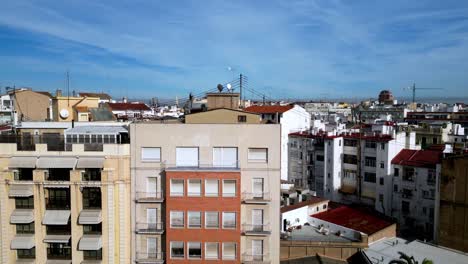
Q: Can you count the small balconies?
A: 6